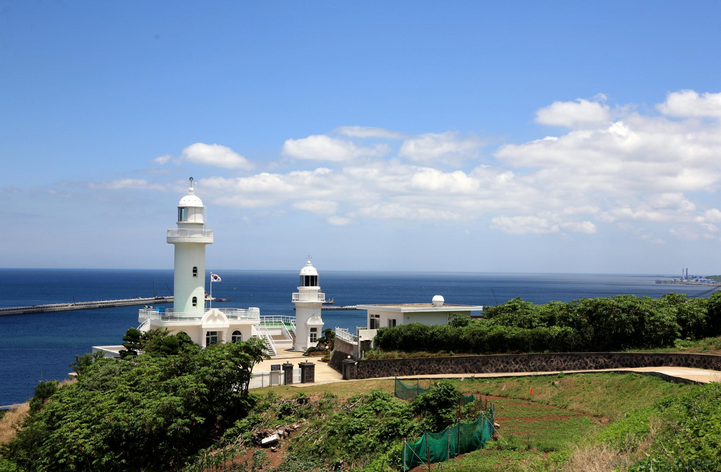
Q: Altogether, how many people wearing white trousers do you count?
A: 0